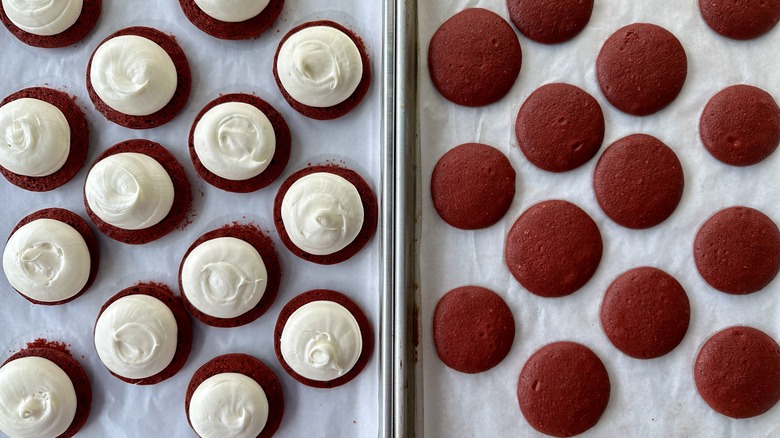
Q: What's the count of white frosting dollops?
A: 14